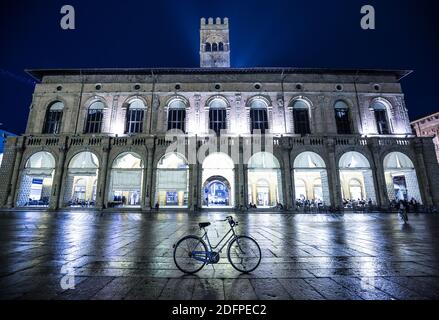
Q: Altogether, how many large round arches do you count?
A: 9